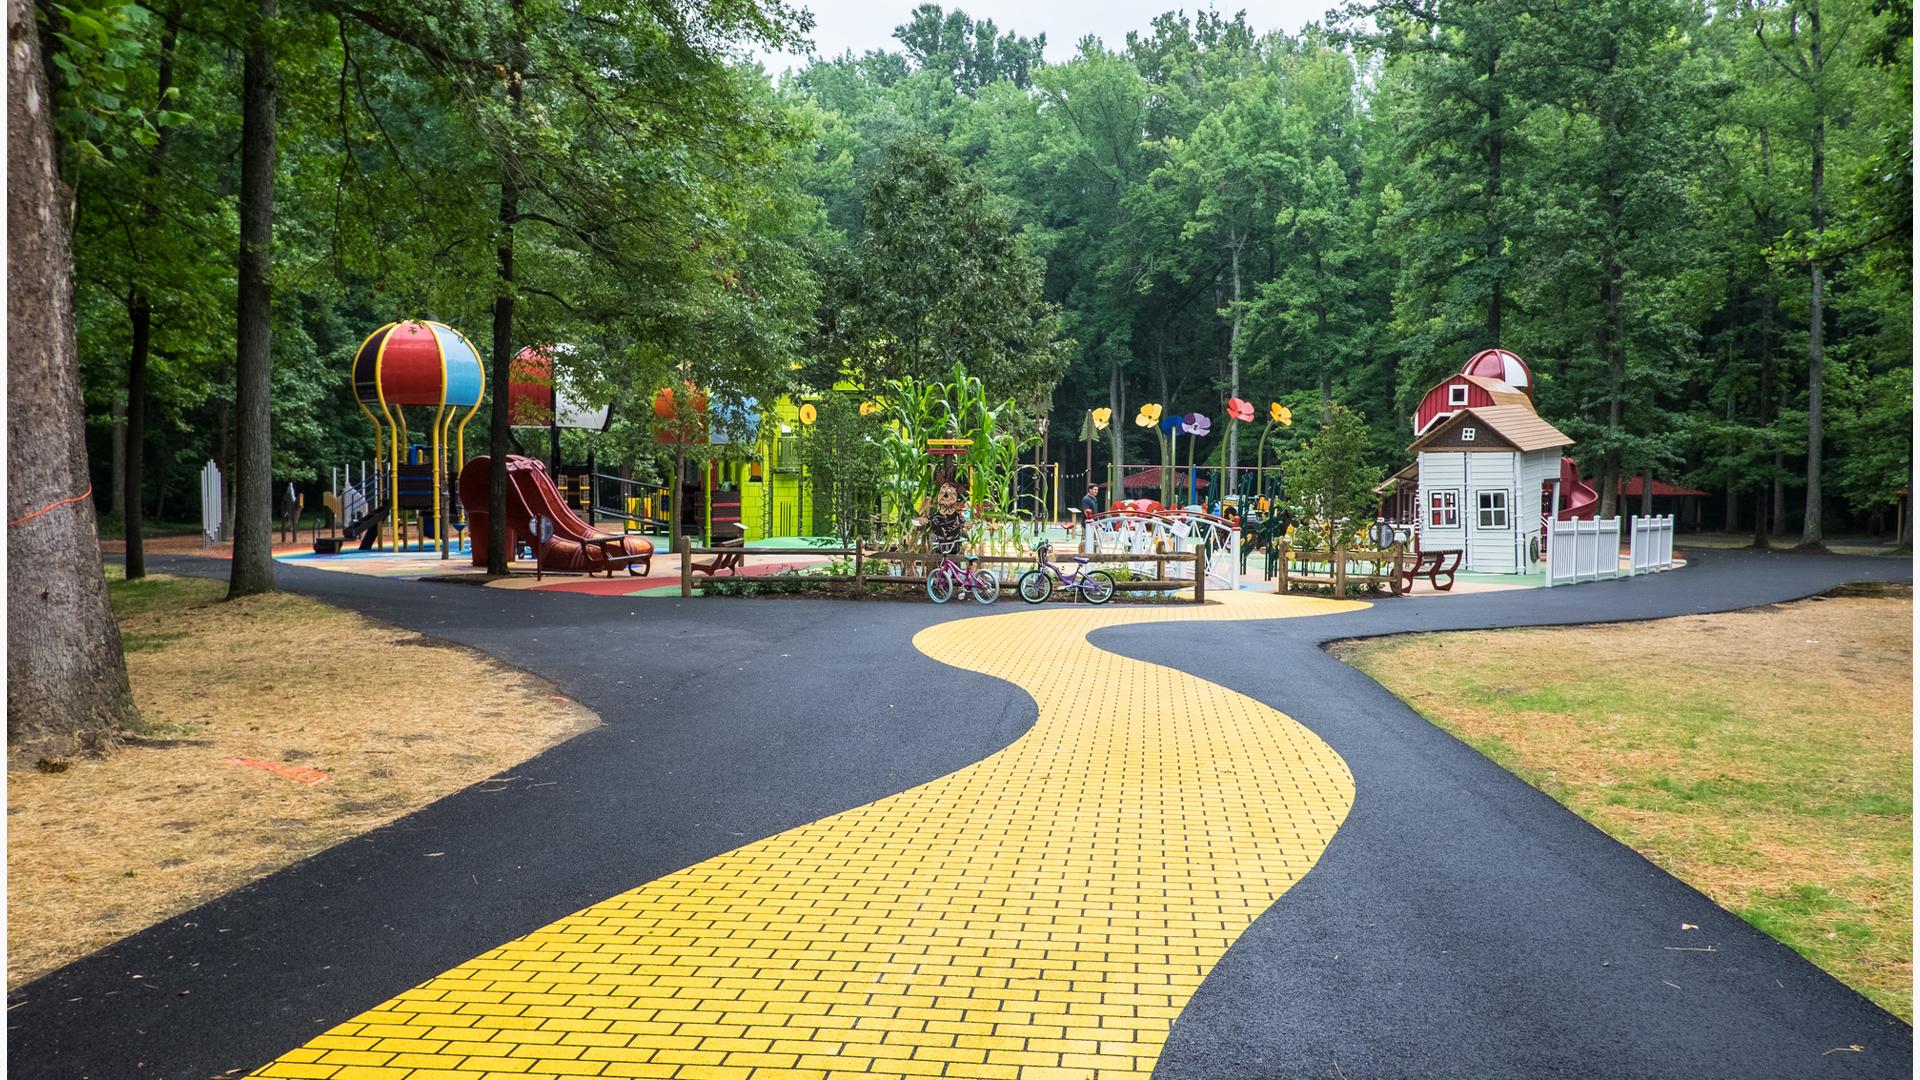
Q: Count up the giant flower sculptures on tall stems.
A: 6